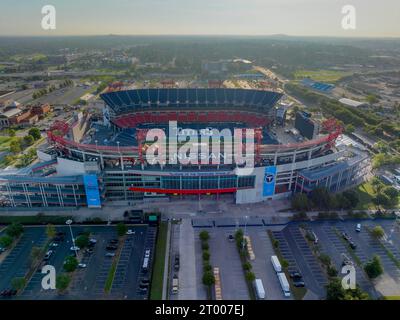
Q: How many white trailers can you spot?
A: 3